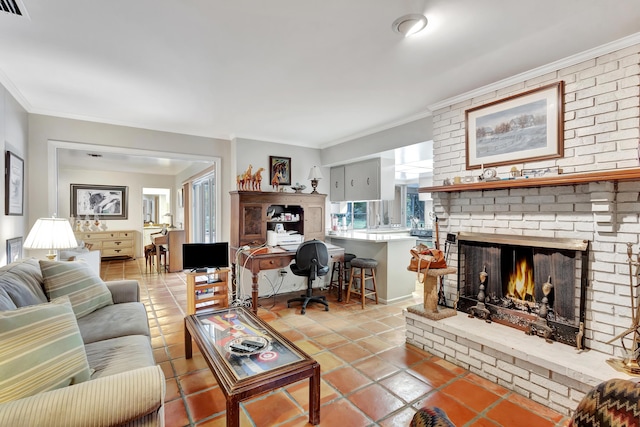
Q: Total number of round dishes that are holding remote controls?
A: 1